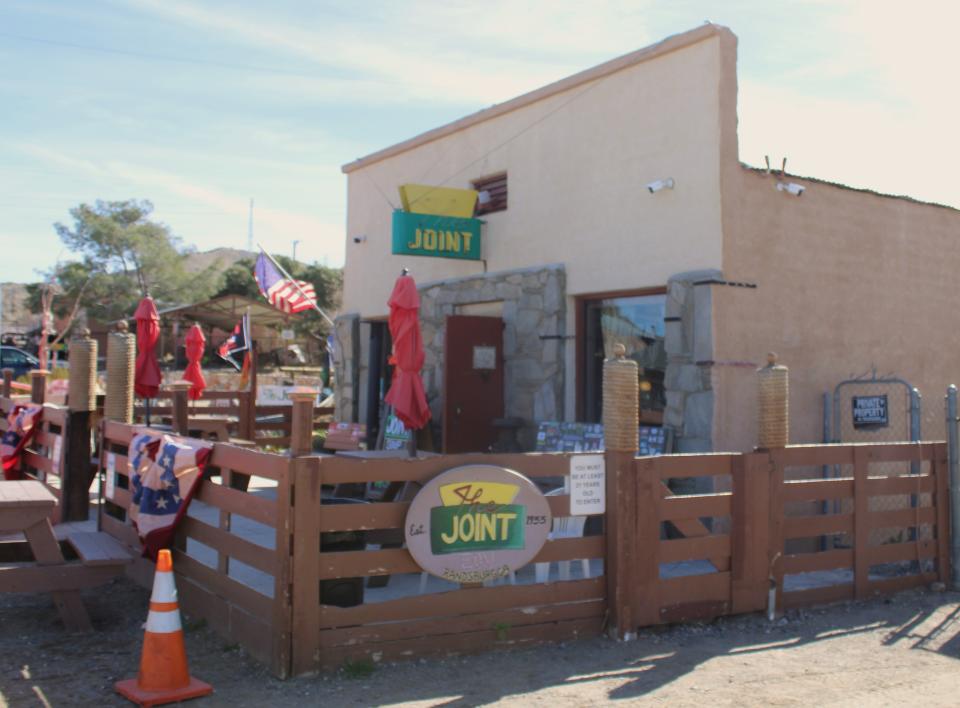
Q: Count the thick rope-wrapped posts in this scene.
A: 4